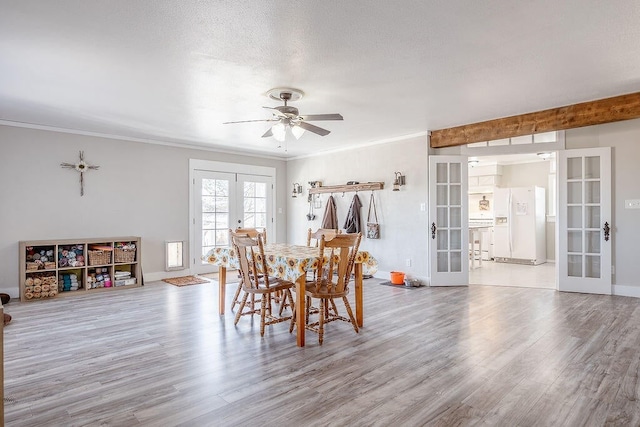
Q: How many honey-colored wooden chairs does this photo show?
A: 4